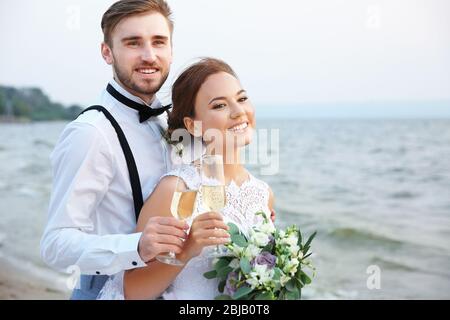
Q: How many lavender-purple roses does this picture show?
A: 2